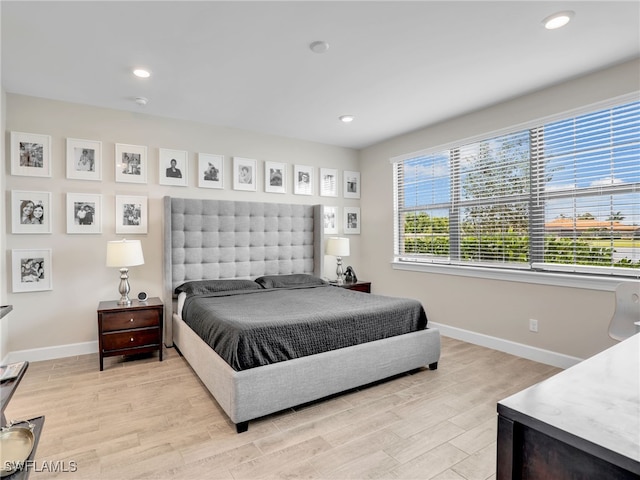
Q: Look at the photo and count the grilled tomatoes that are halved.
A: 0